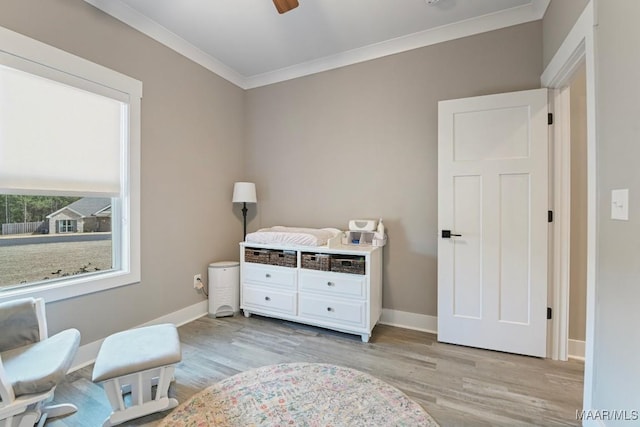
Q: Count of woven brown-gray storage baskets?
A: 4